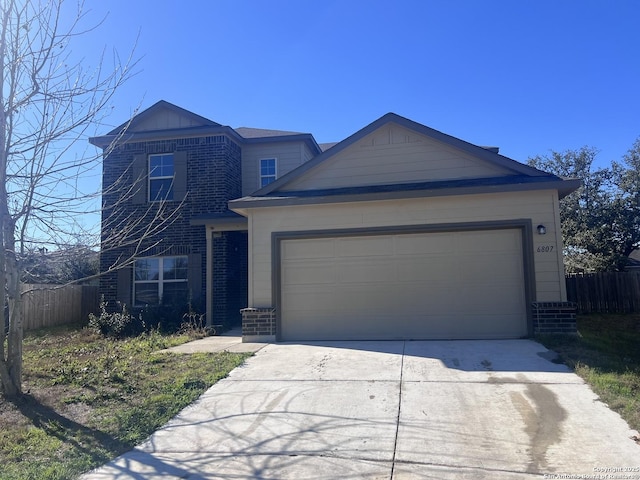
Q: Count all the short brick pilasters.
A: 2